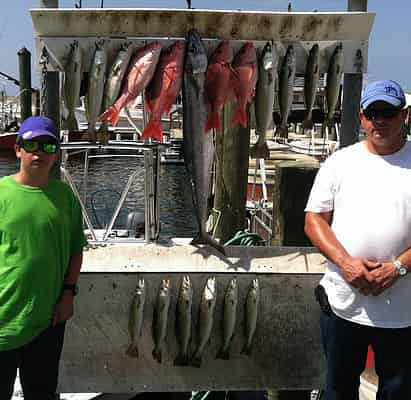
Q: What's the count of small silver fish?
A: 13